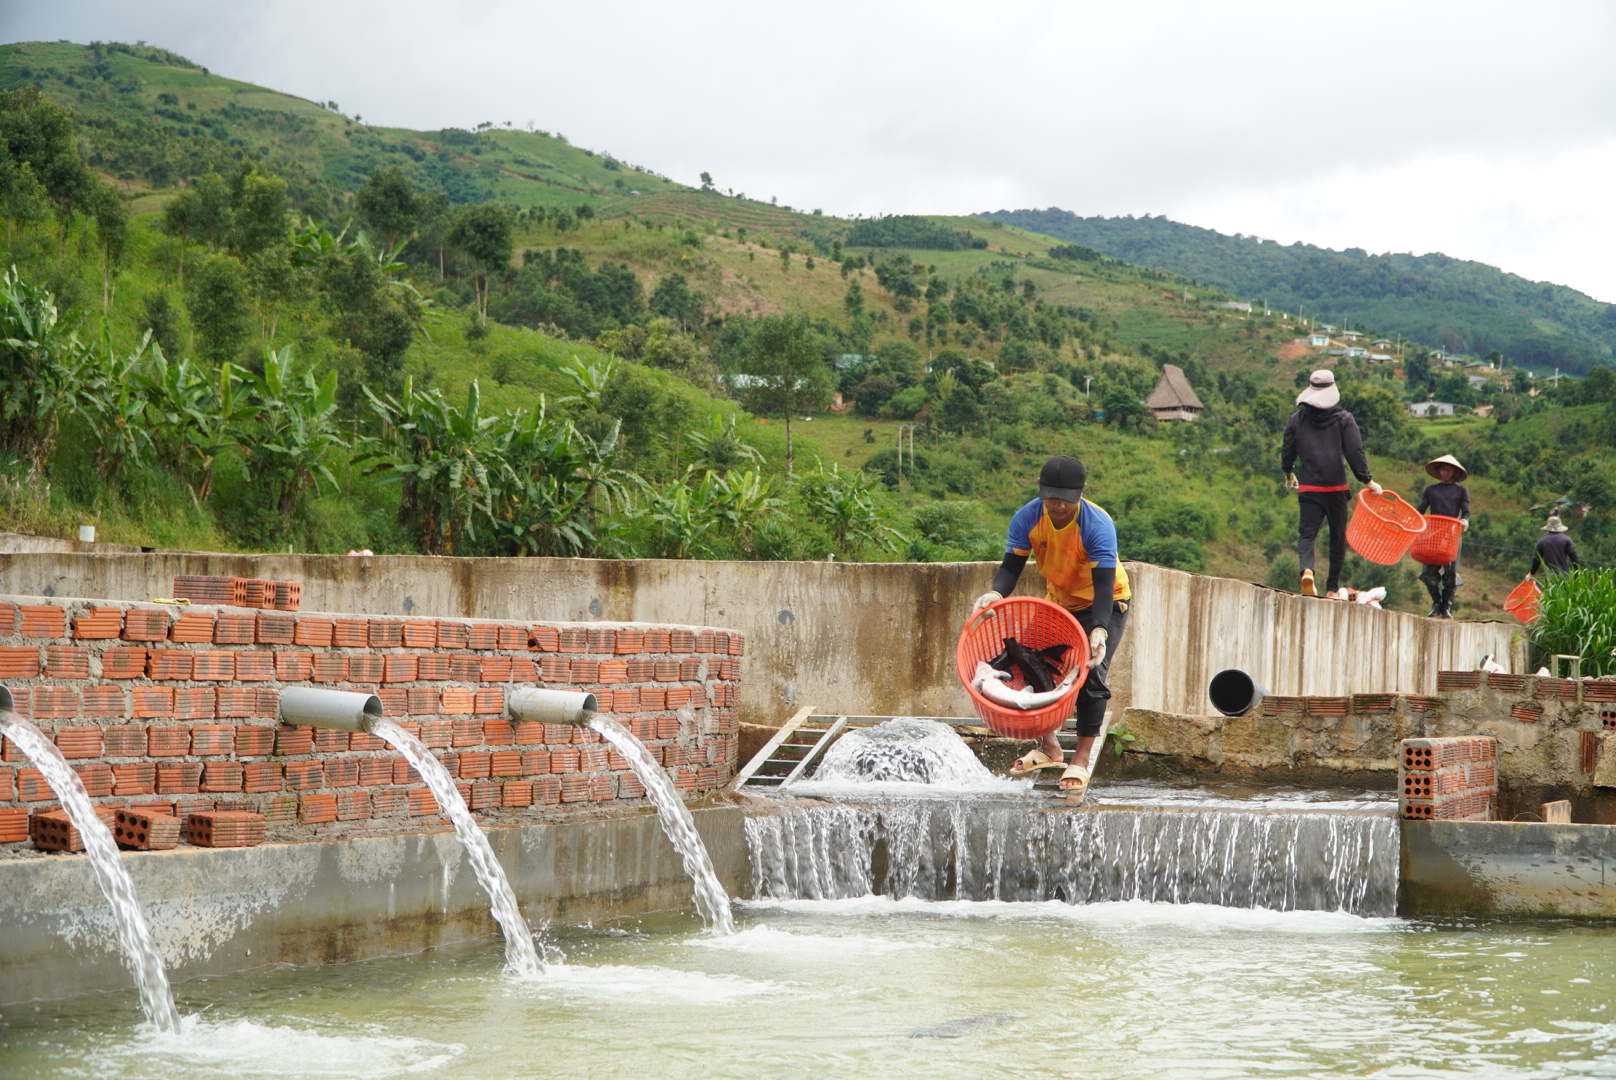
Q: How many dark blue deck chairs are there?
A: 0